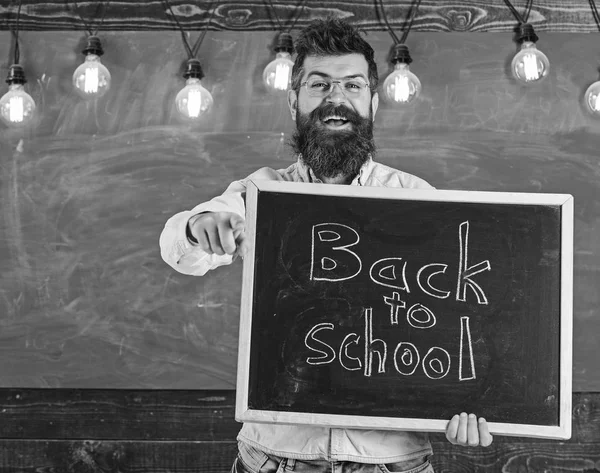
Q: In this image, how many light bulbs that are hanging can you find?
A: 7